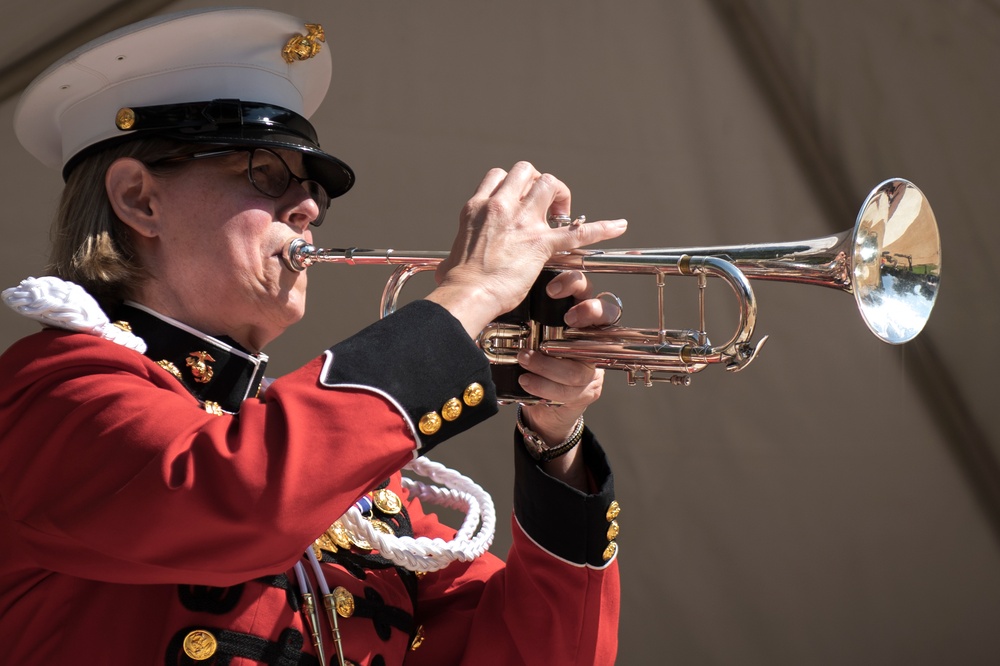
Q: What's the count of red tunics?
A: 1